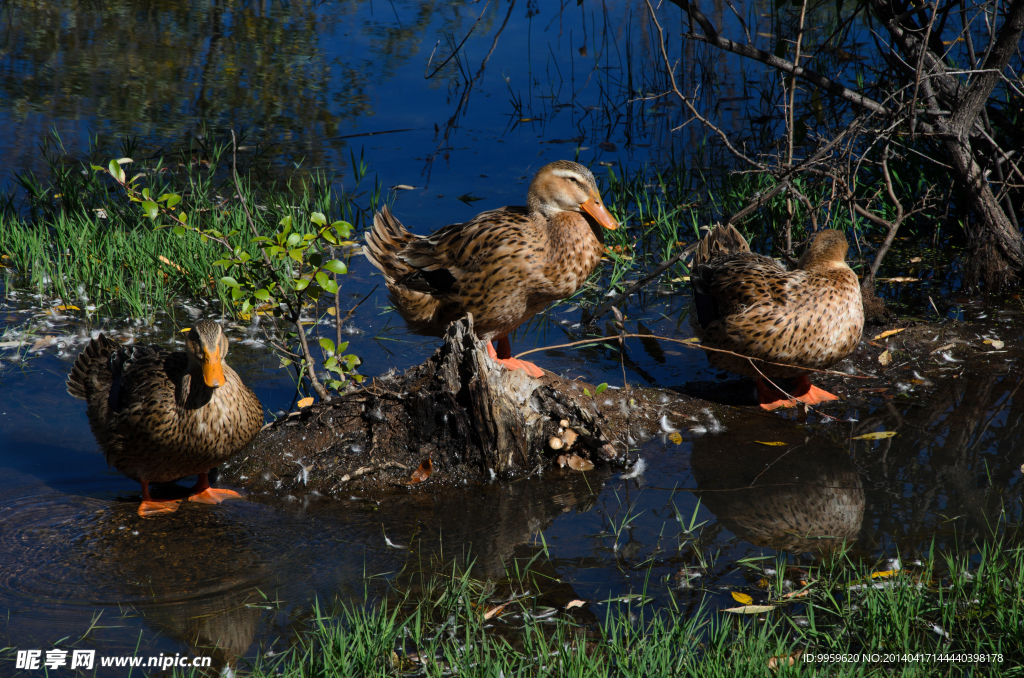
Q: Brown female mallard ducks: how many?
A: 3